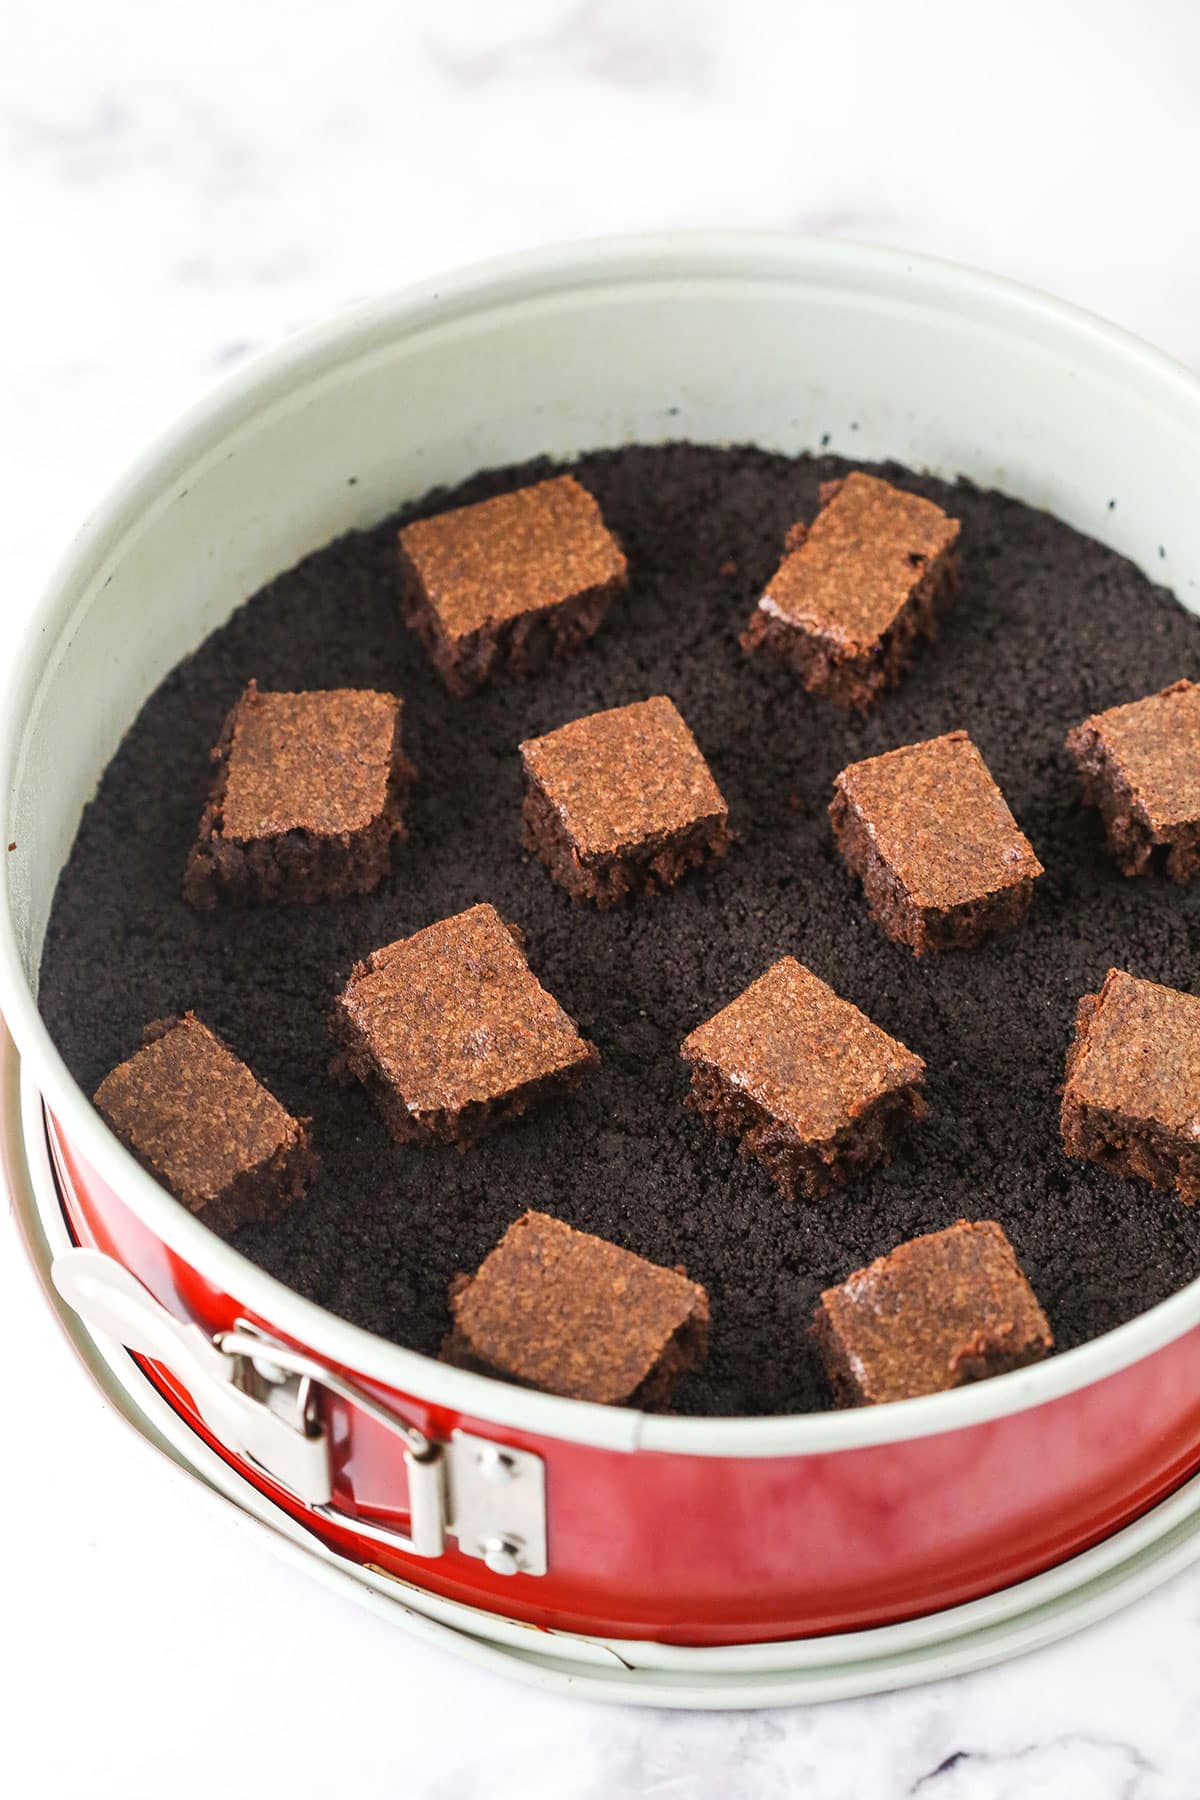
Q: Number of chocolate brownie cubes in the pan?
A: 12